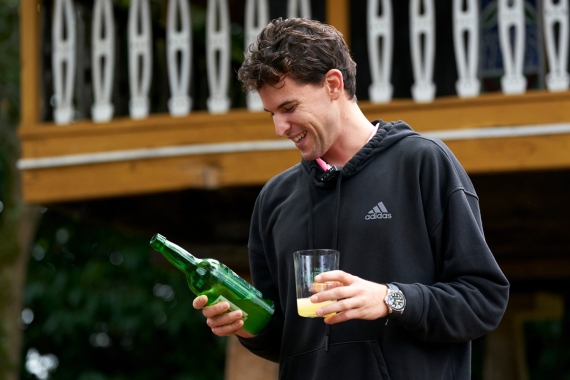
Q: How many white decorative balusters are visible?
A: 12